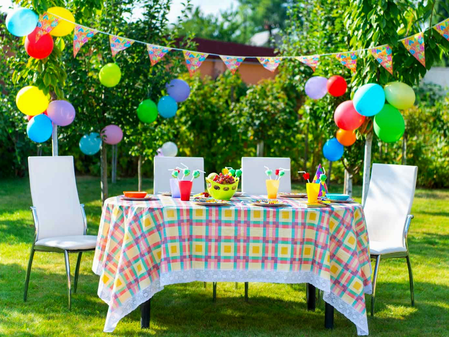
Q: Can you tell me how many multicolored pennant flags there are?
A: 12